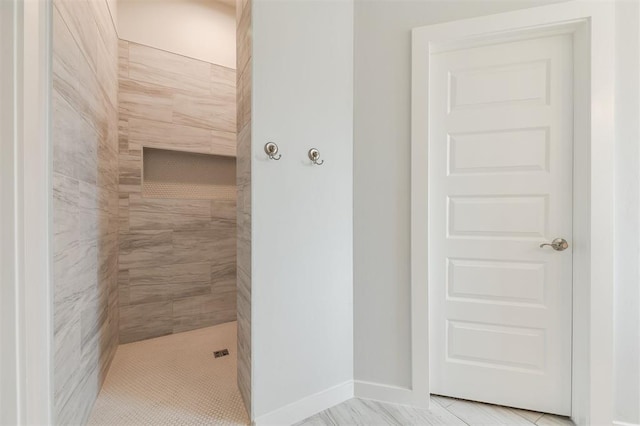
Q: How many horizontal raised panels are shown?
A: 5